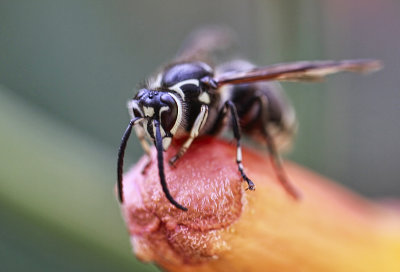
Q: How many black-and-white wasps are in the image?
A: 1